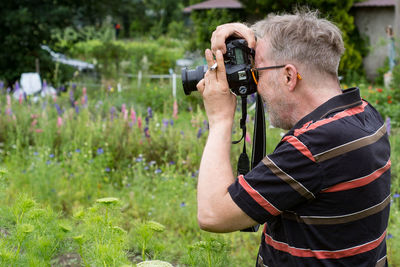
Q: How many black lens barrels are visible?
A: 1